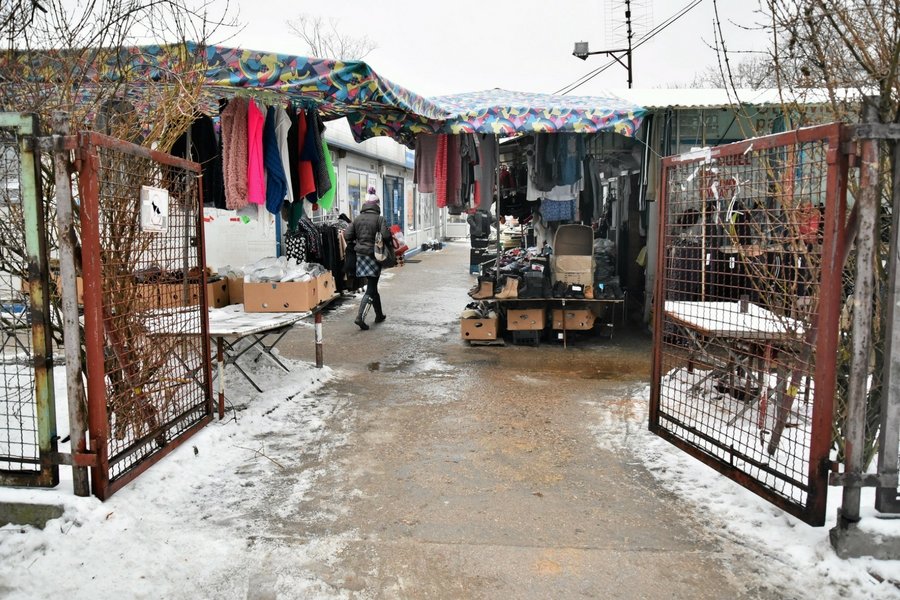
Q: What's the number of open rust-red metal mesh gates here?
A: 2